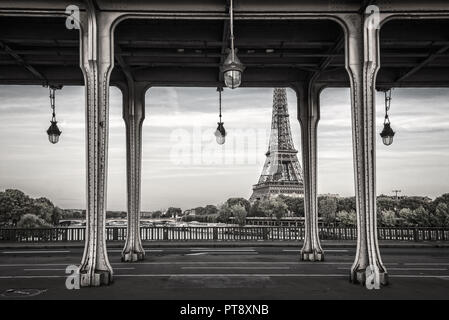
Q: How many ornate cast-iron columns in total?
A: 4